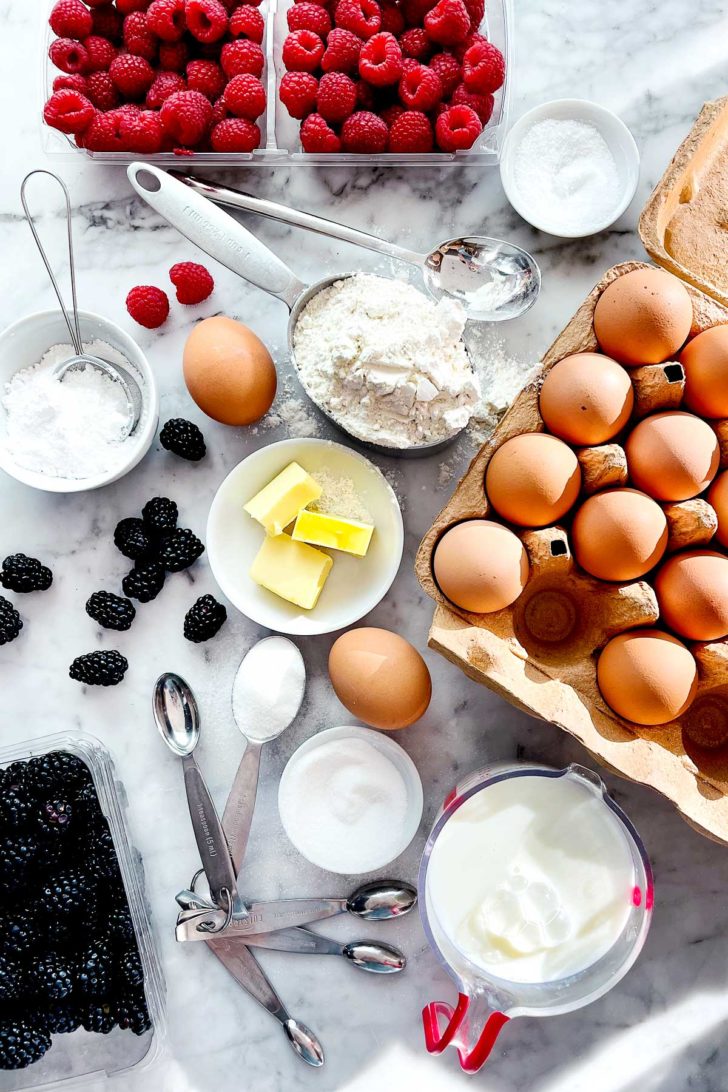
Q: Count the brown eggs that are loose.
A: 2